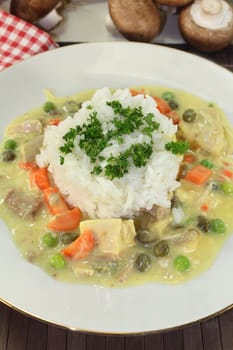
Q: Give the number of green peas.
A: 9